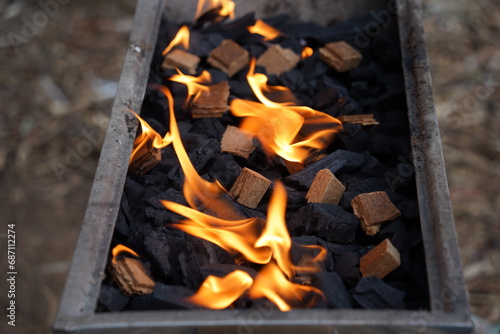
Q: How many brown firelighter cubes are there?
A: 13